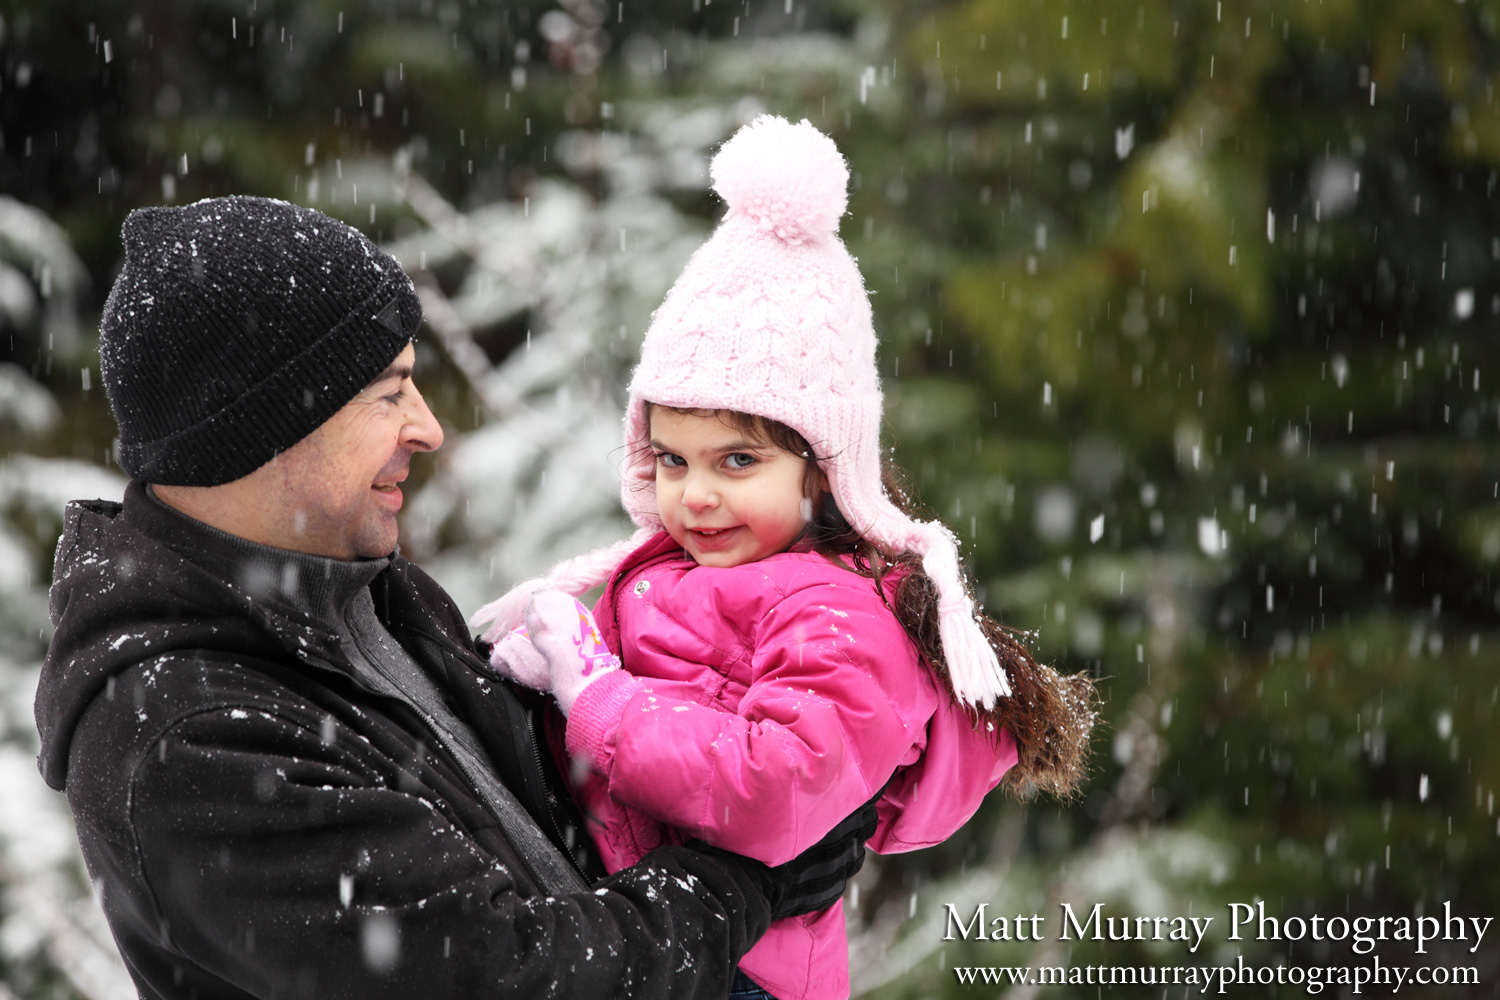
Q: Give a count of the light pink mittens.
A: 2